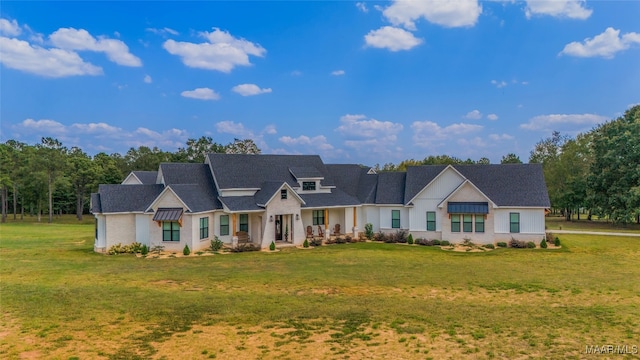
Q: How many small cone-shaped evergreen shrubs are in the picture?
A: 7